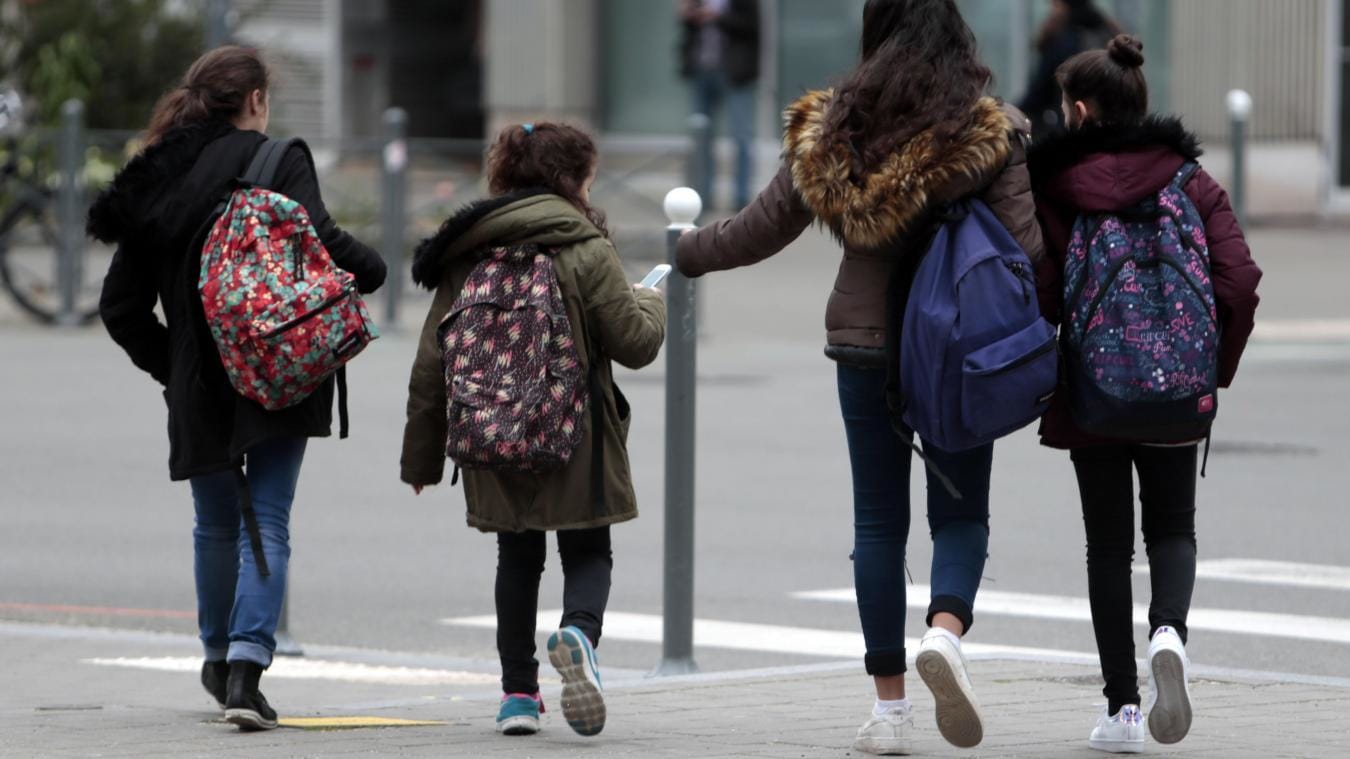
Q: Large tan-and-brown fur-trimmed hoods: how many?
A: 1